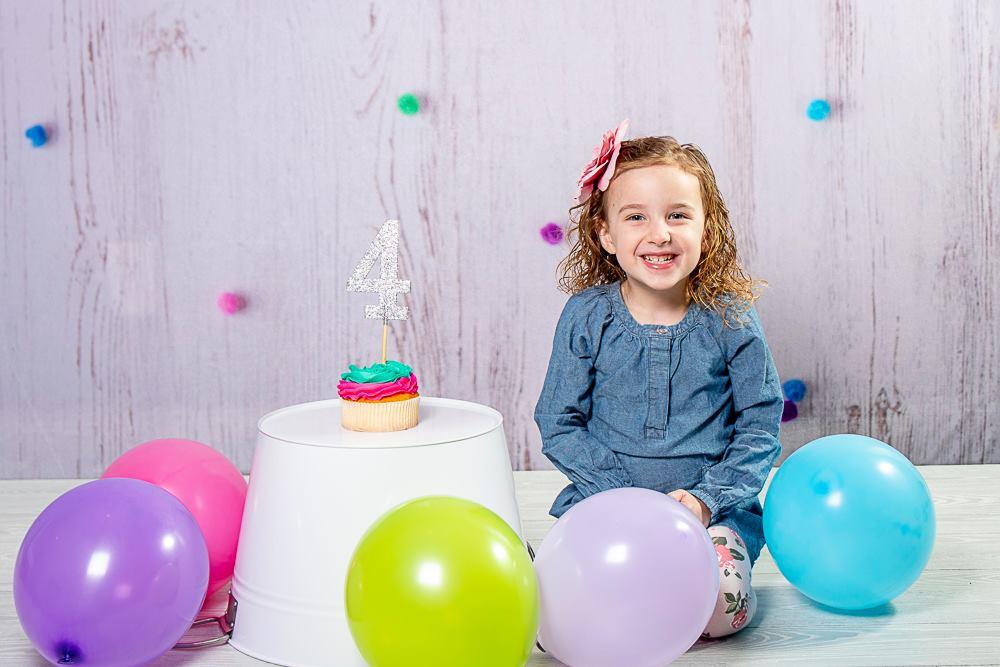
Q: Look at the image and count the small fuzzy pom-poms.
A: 7